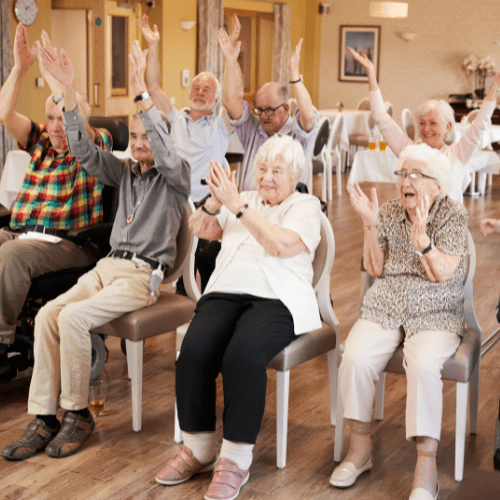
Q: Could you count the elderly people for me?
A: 7